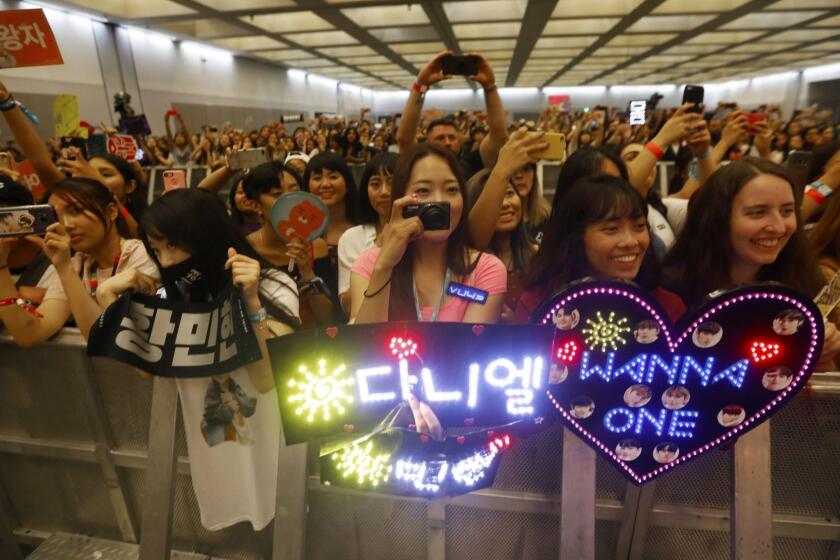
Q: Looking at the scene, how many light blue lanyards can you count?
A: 1